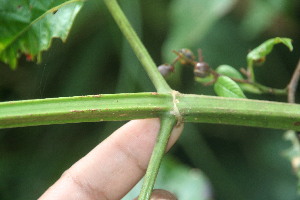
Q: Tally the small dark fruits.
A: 3